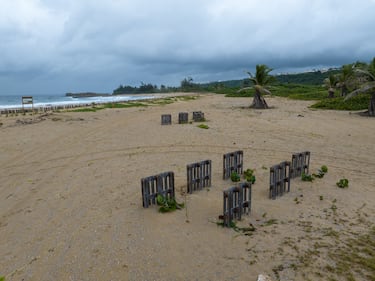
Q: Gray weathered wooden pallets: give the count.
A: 9